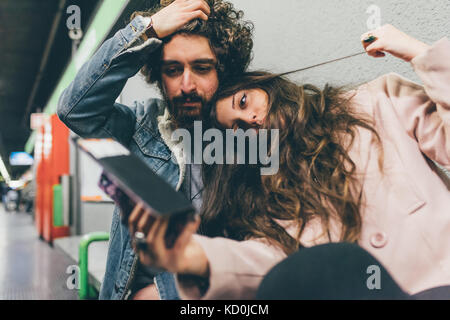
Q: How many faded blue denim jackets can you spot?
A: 1